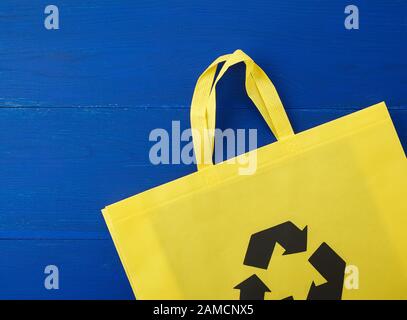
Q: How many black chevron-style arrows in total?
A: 3